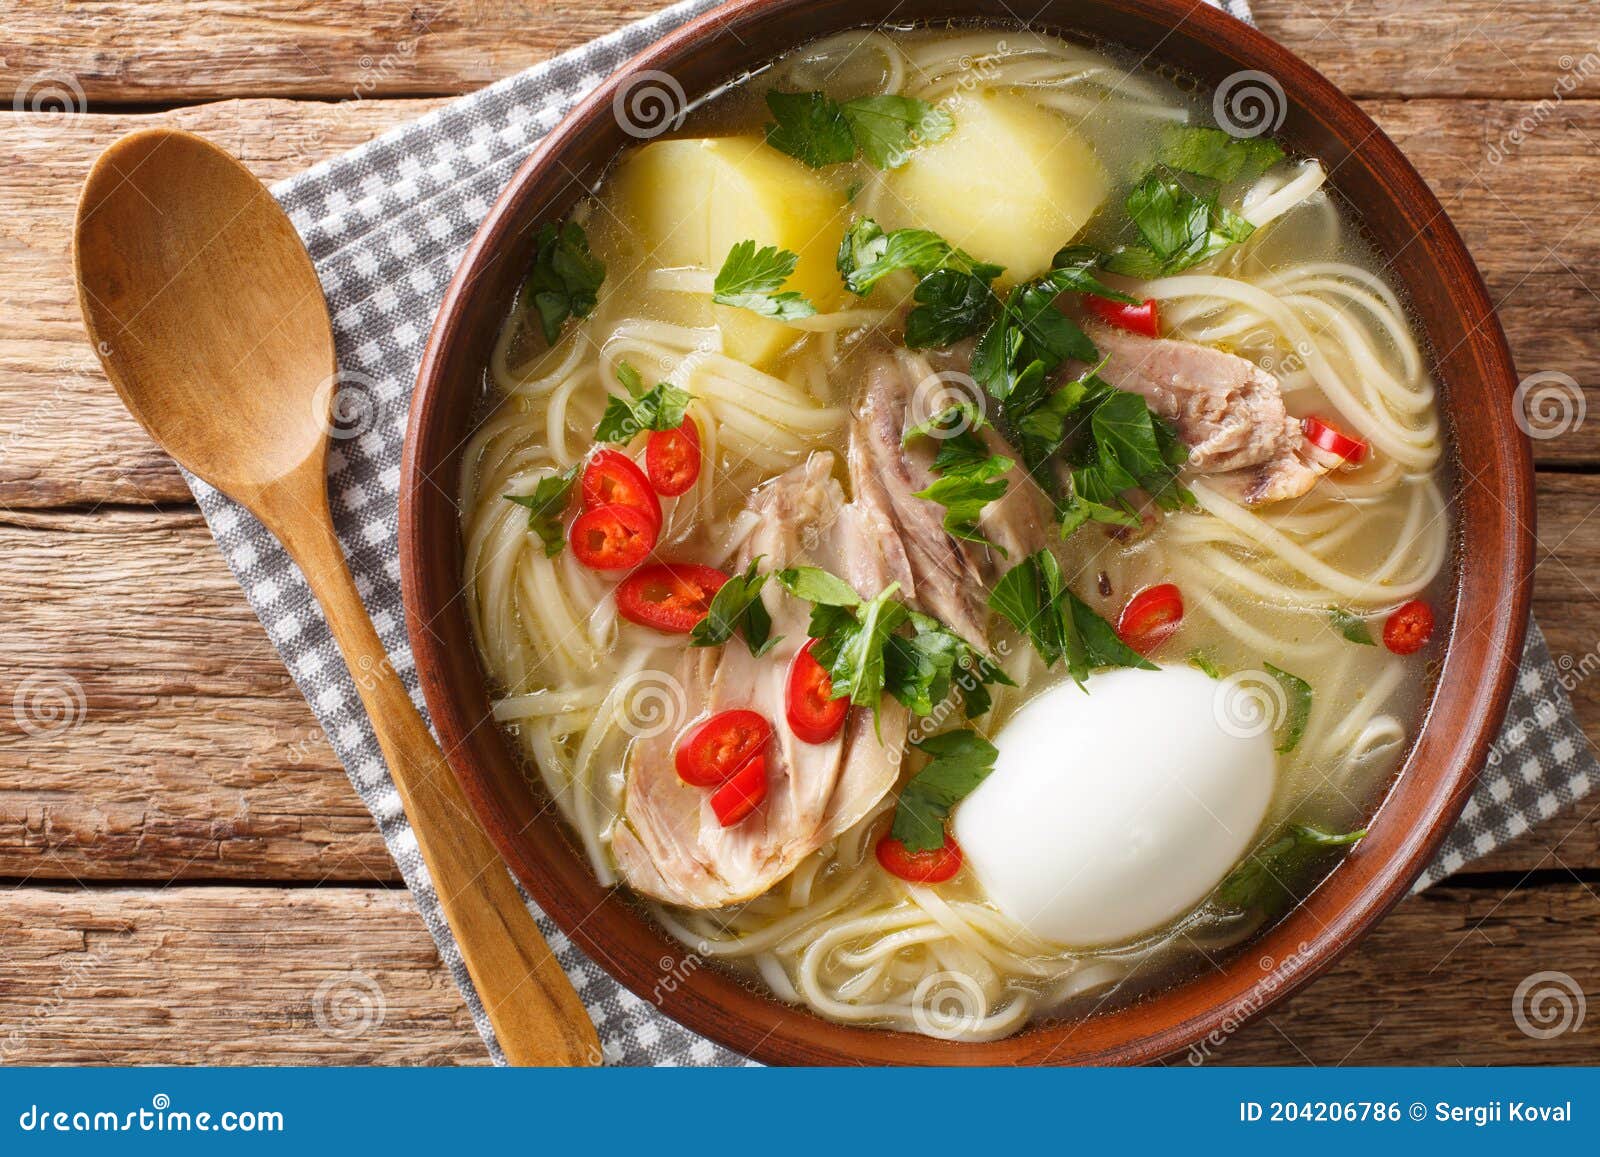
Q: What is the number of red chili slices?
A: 12